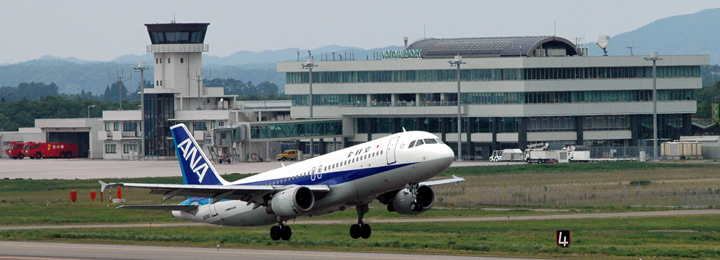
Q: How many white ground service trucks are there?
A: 3